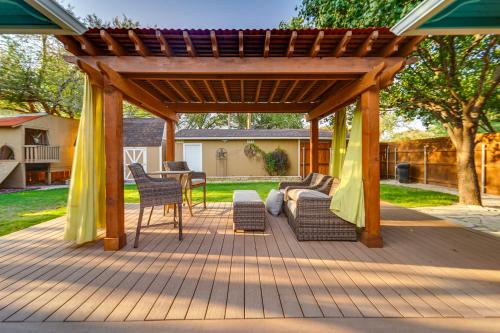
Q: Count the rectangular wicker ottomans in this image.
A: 1